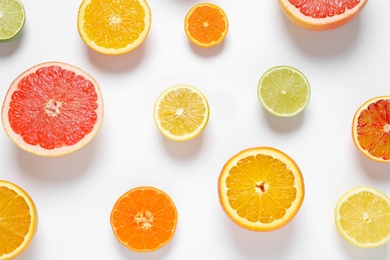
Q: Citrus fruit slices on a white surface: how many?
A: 12